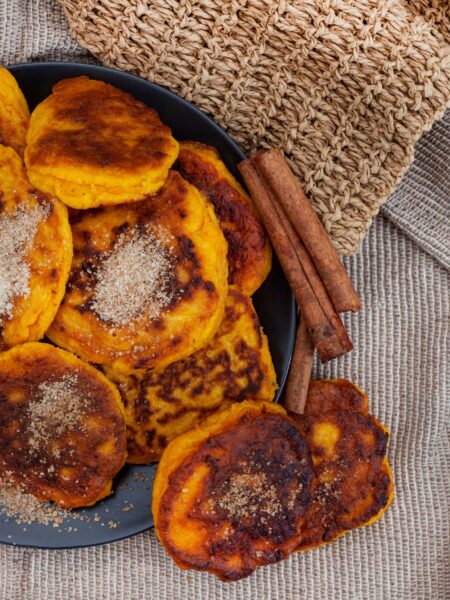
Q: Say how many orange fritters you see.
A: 9